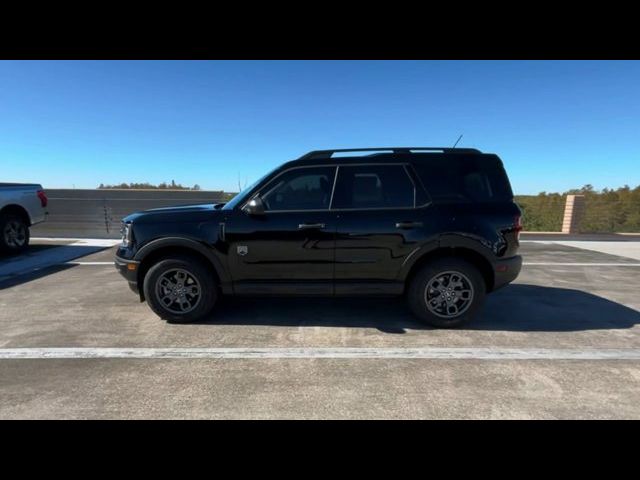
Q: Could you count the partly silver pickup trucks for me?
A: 1